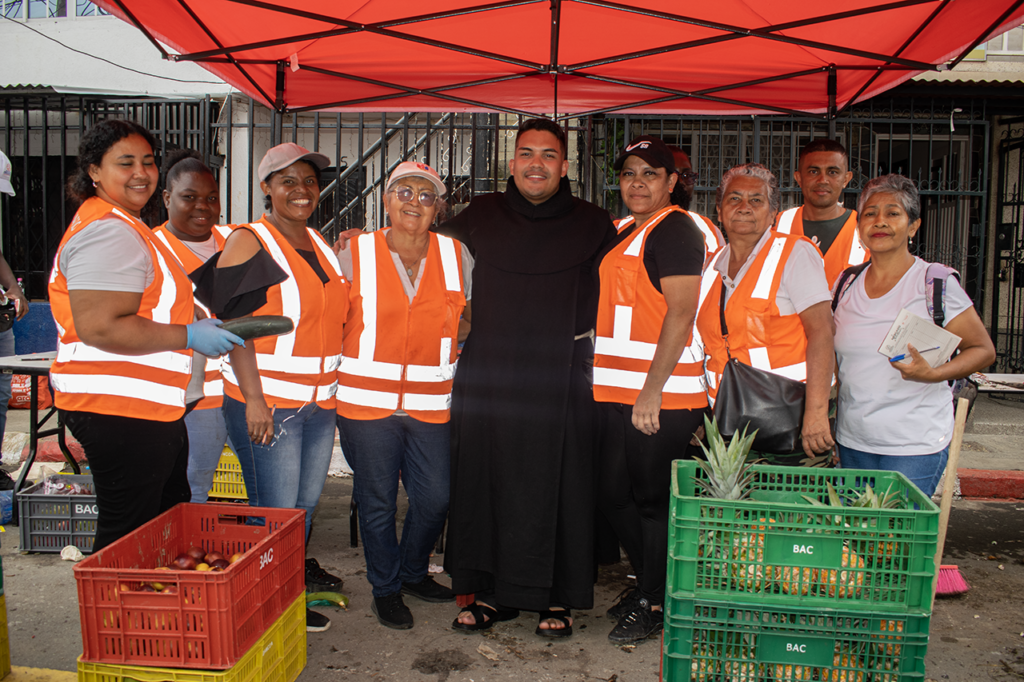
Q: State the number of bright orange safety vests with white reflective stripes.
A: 8